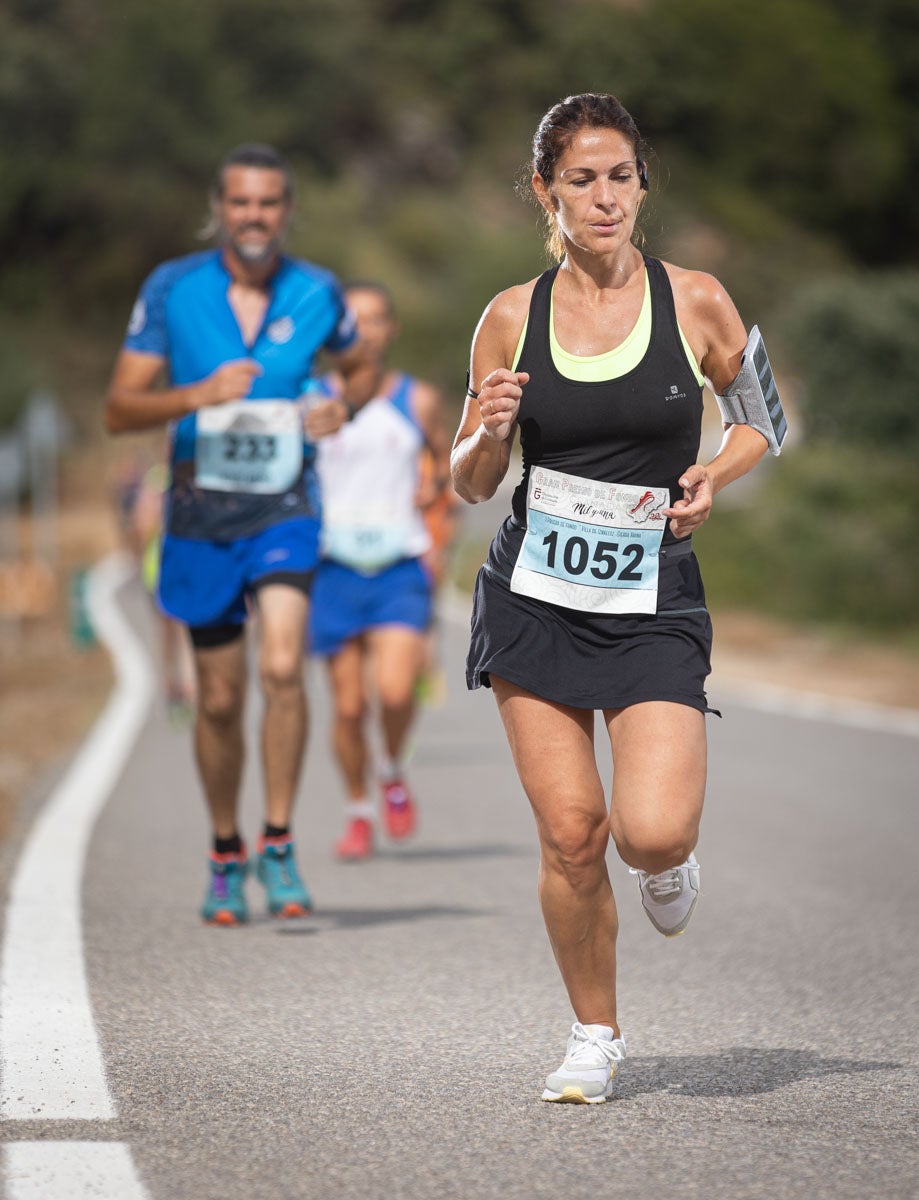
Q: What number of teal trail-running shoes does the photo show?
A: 2